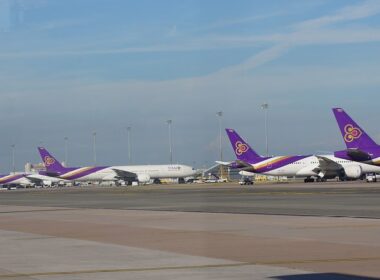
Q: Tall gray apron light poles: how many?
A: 7